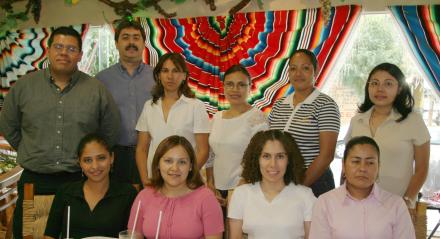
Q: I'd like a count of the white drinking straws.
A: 3